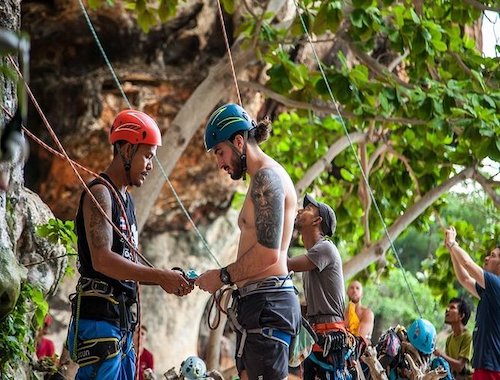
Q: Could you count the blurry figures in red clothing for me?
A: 2